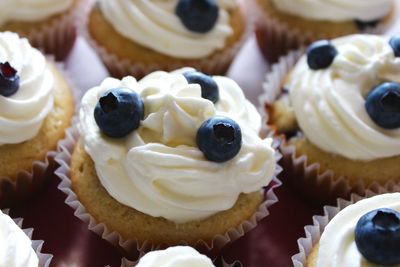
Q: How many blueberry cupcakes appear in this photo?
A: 9